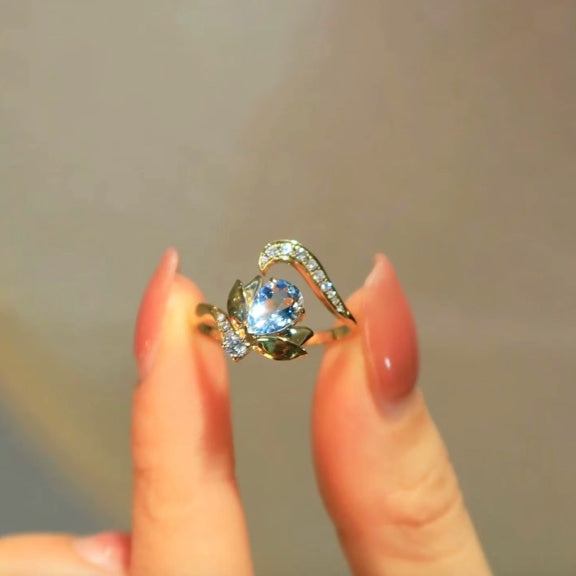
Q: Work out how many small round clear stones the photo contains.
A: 14